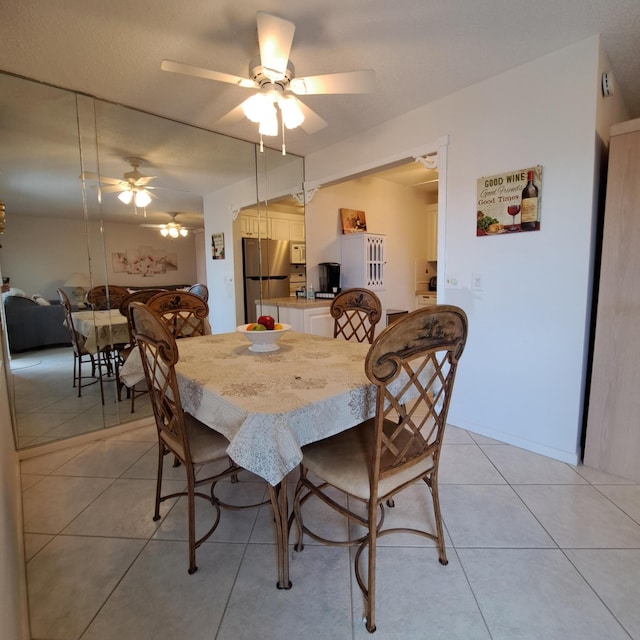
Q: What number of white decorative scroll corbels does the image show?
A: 2